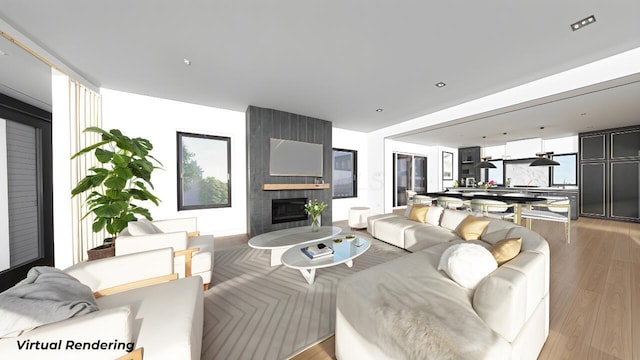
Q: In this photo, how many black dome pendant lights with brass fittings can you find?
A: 2